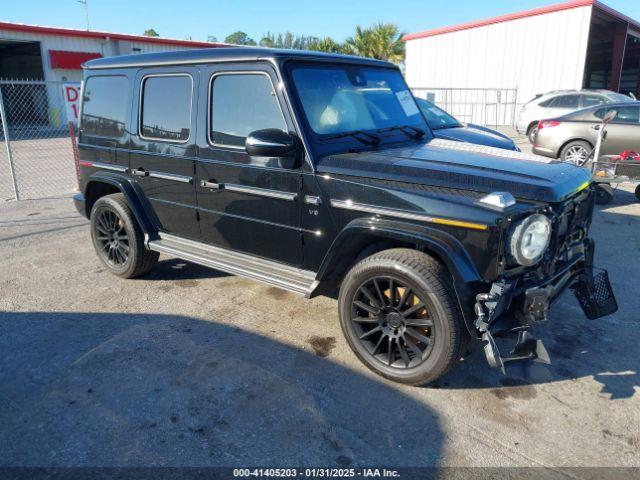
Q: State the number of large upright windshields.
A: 1